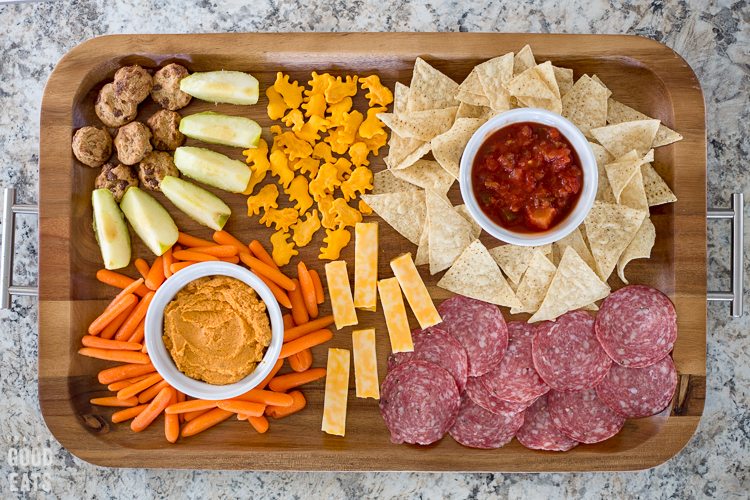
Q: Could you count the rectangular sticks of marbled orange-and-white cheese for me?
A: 6